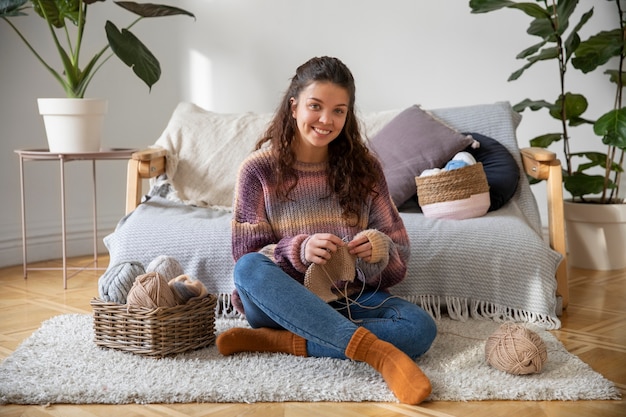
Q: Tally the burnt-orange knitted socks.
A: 2